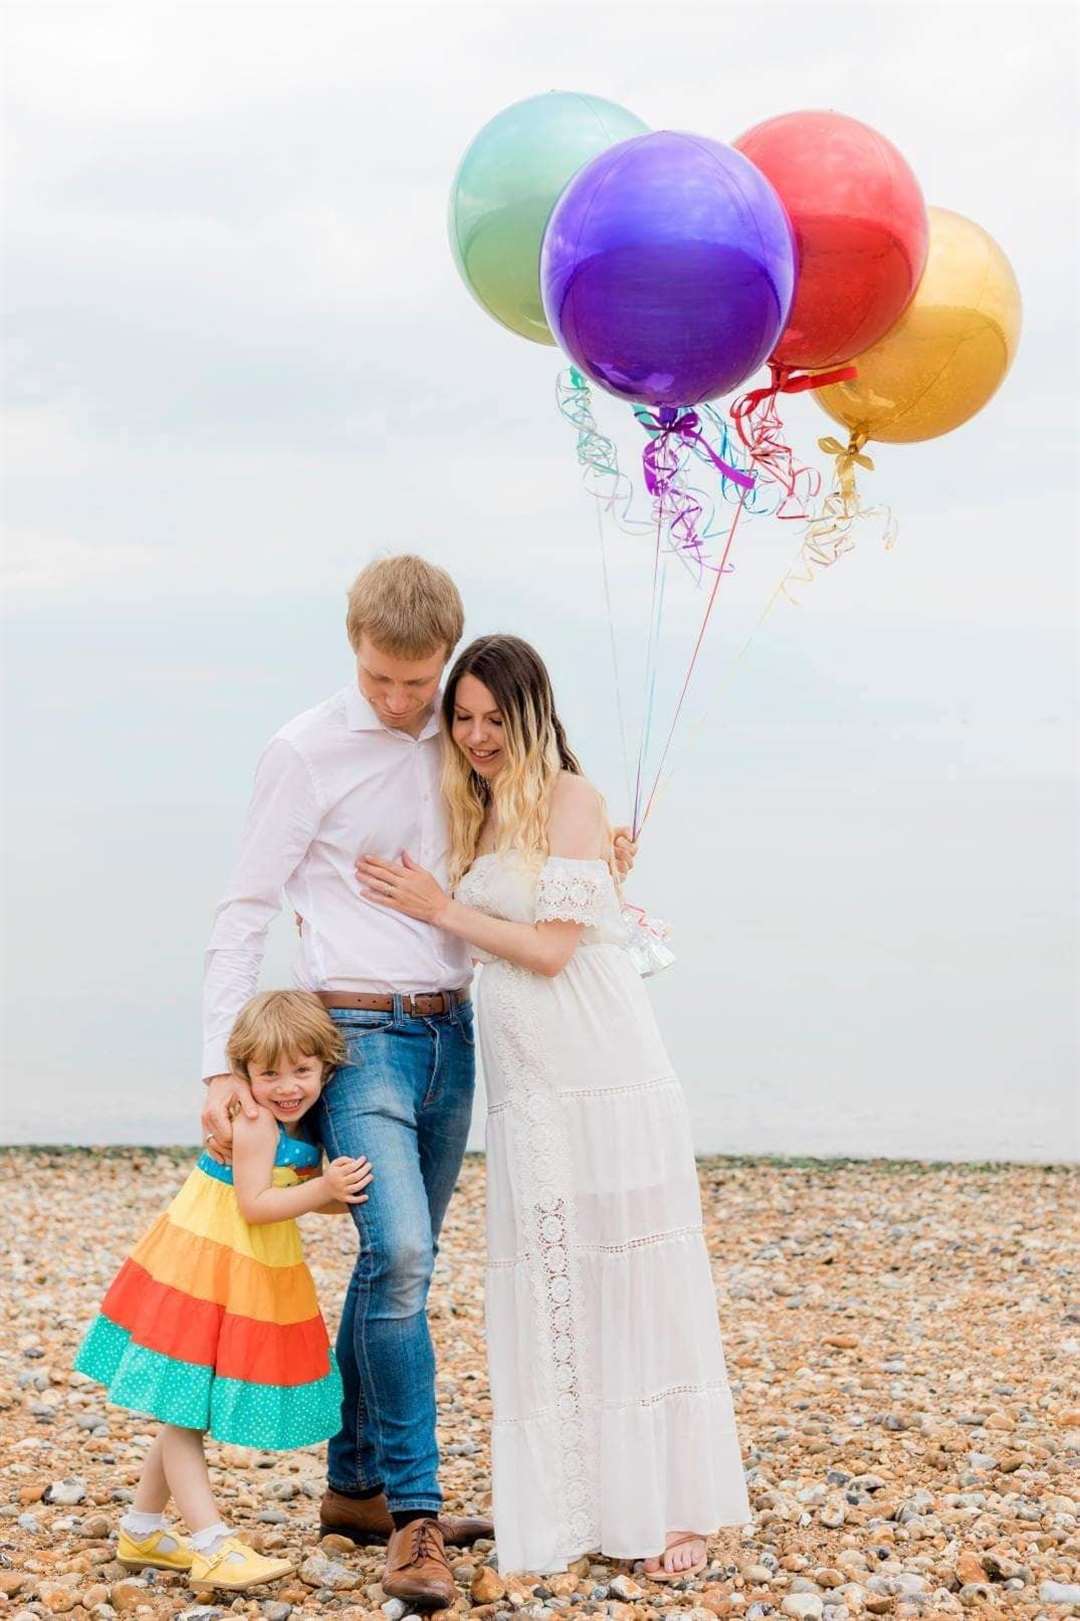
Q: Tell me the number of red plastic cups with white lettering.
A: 0